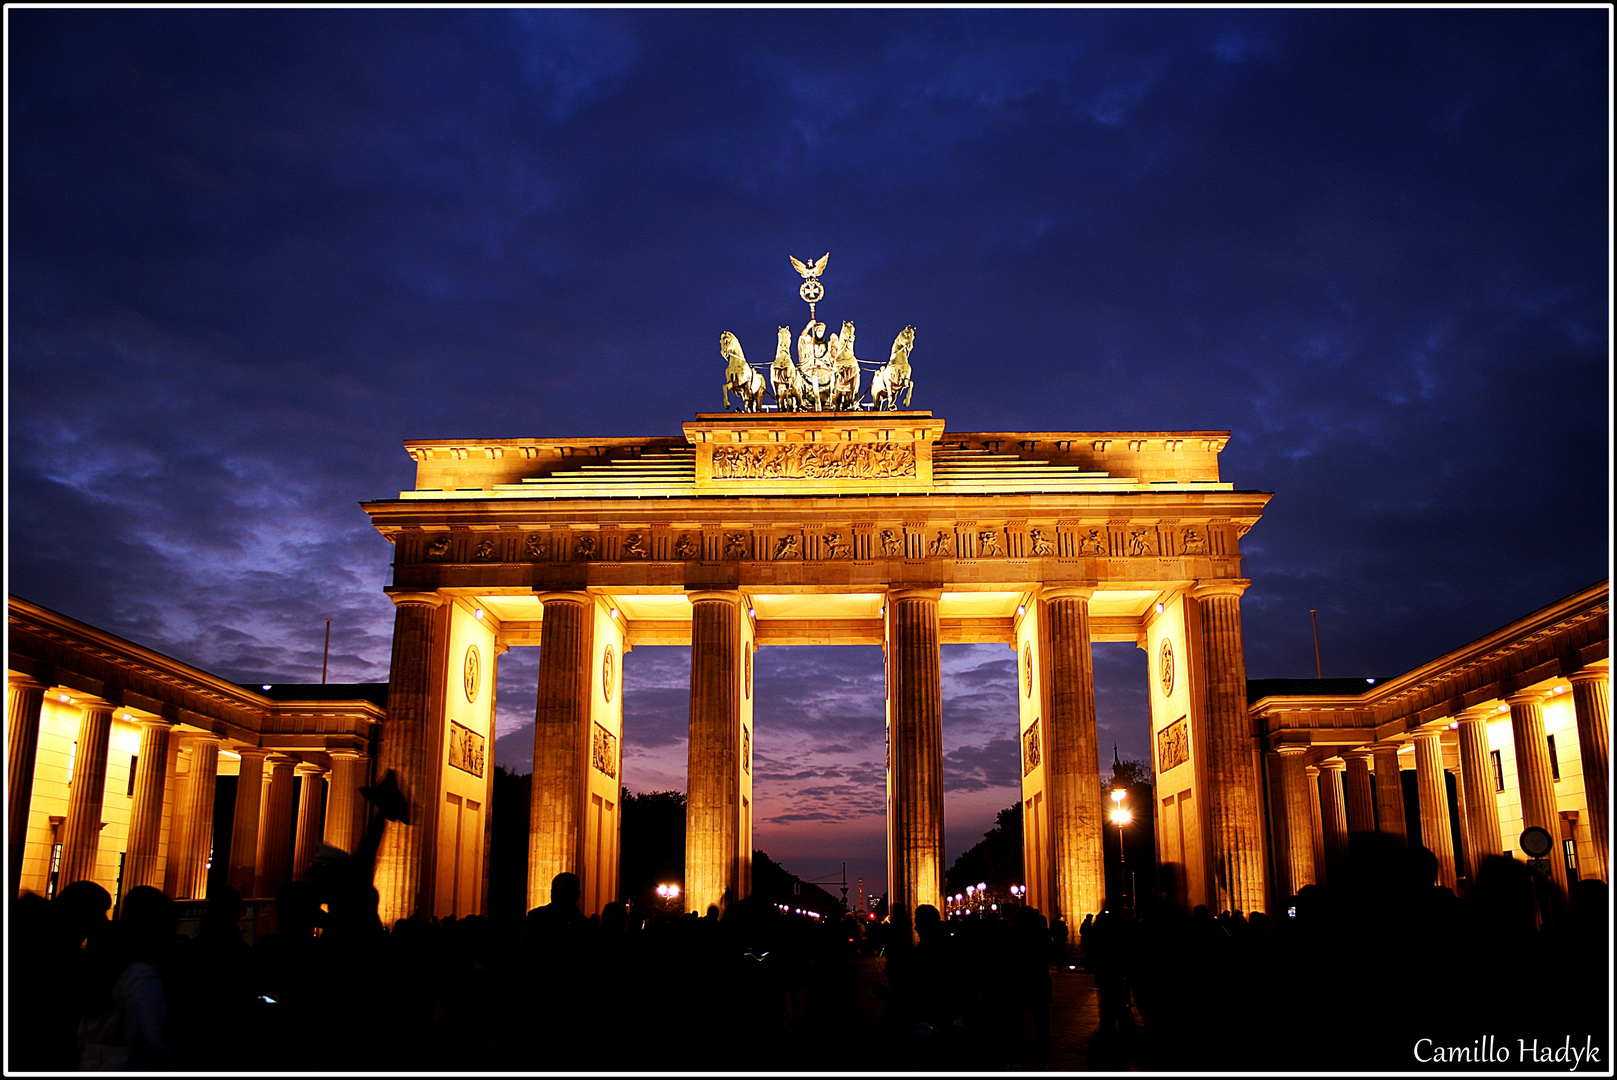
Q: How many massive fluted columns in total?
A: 6